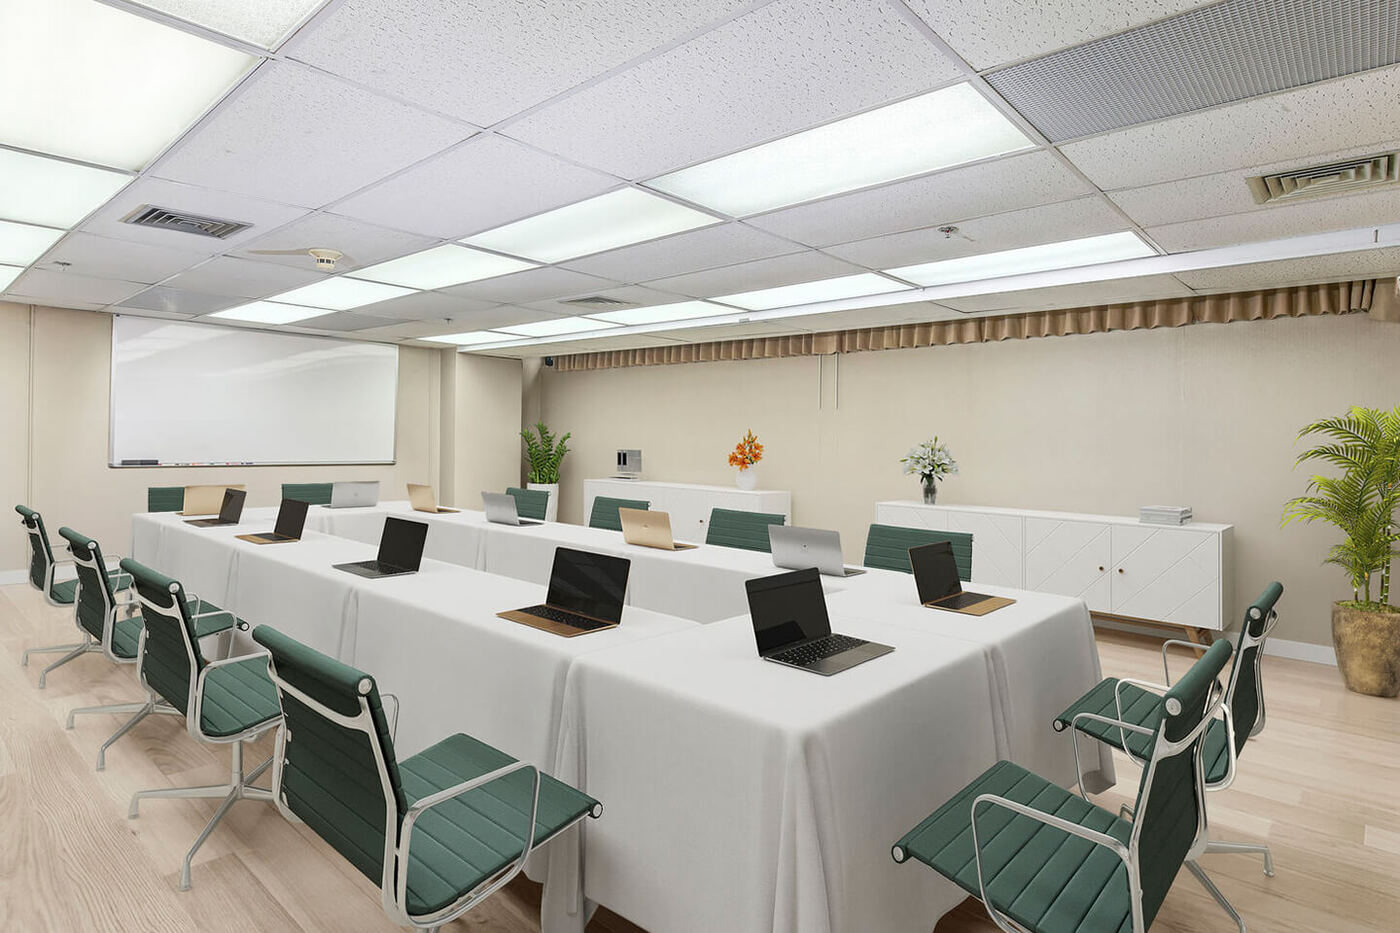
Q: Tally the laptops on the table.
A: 12